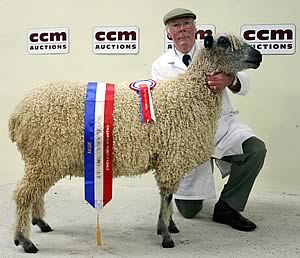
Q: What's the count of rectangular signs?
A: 4